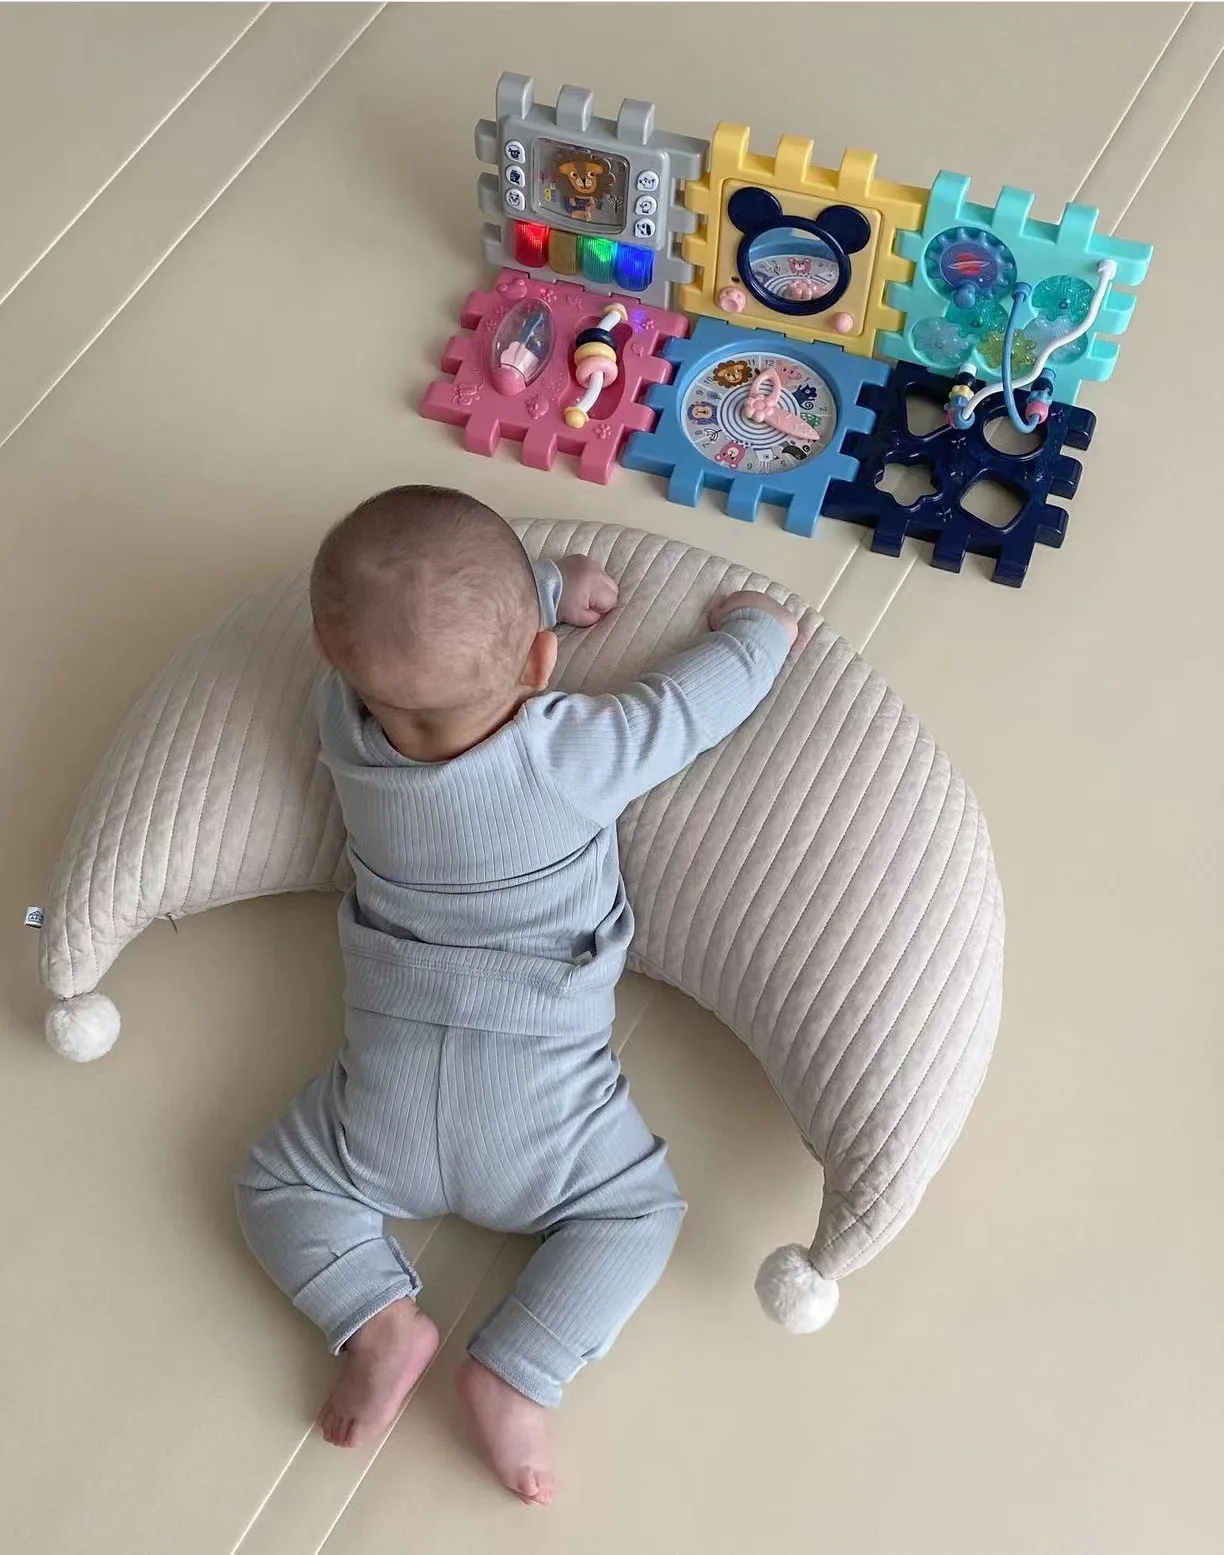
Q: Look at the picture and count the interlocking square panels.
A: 6